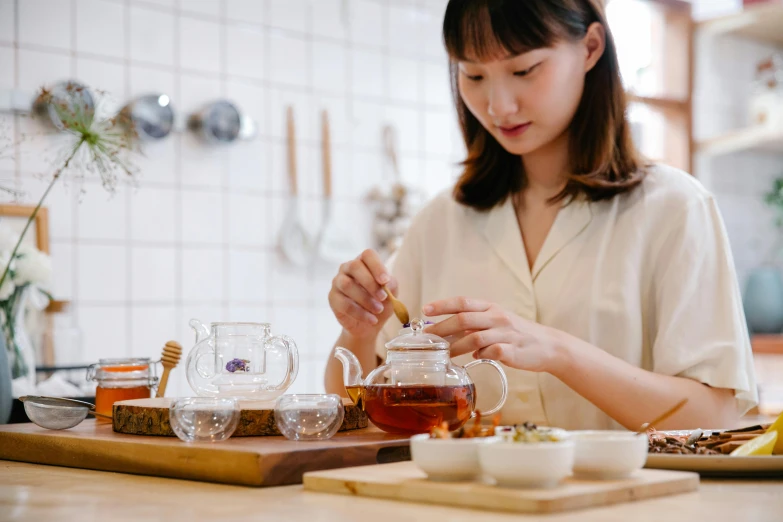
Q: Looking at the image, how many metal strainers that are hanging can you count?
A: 3